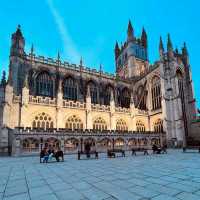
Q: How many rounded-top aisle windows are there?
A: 6